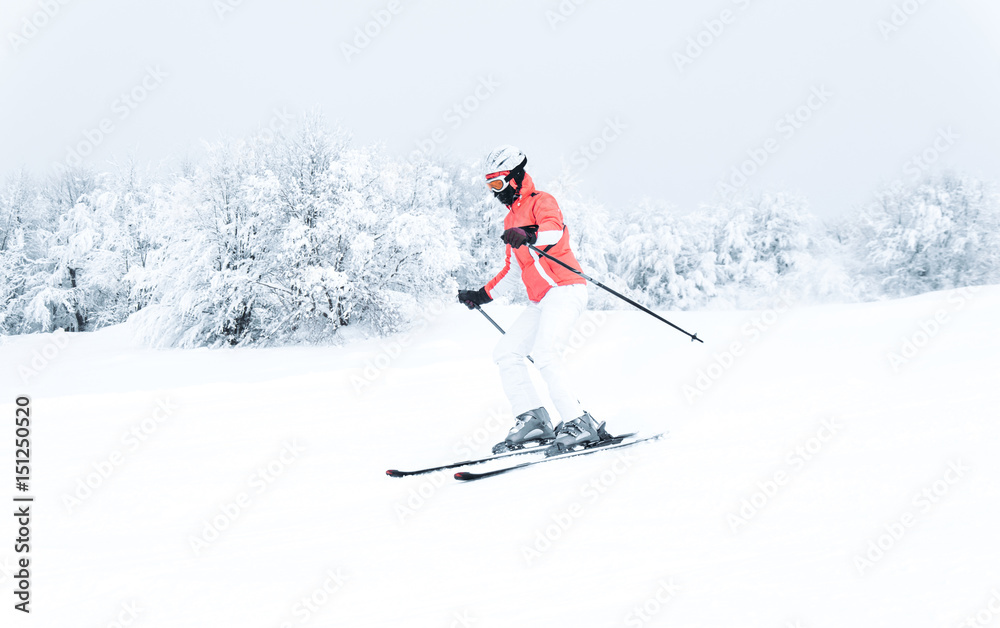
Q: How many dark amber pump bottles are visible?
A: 0